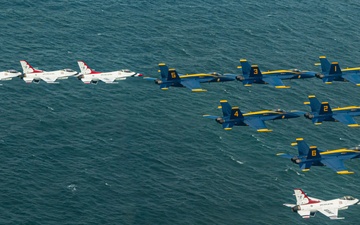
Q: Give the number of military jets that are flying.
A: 10